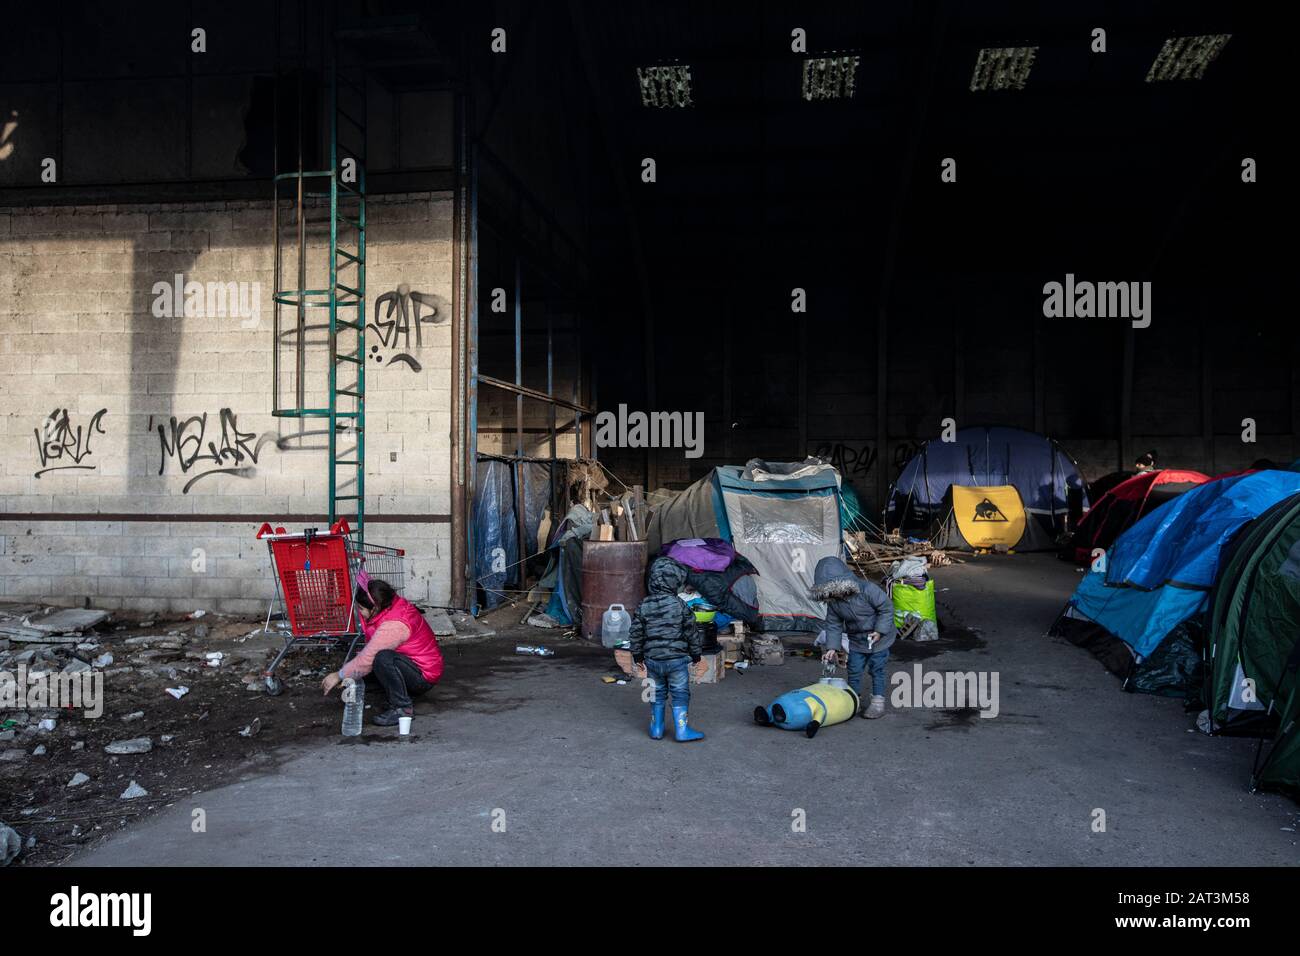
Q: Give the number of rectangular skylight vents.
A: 4